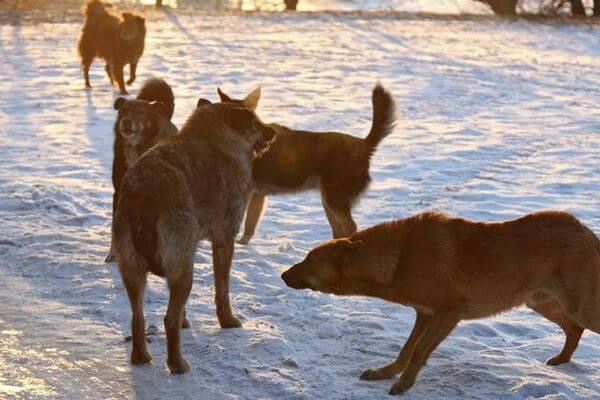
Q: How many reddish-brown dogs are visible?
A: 2